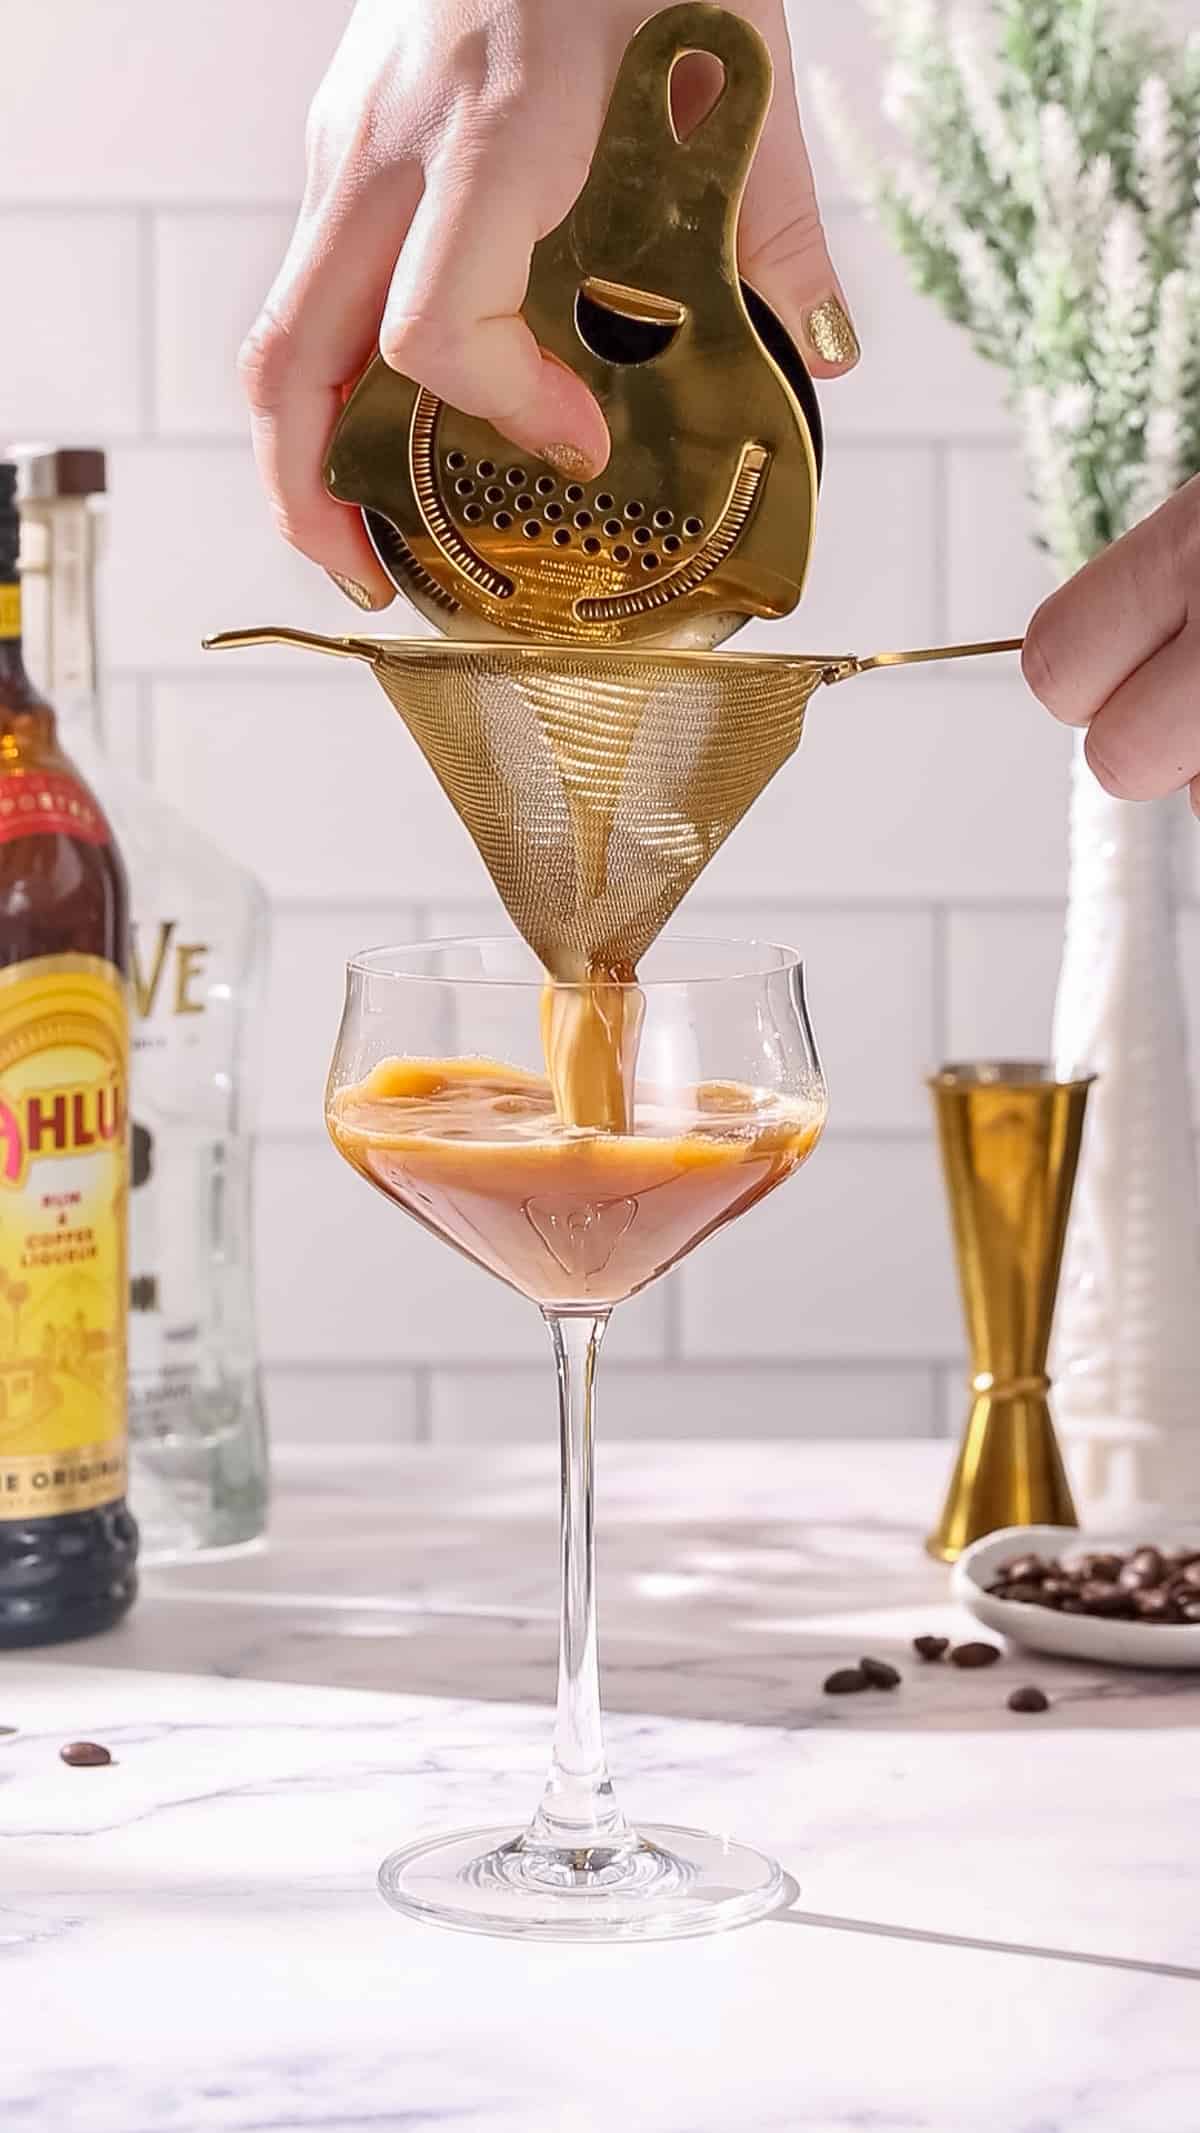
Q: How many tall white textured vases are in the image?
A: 1